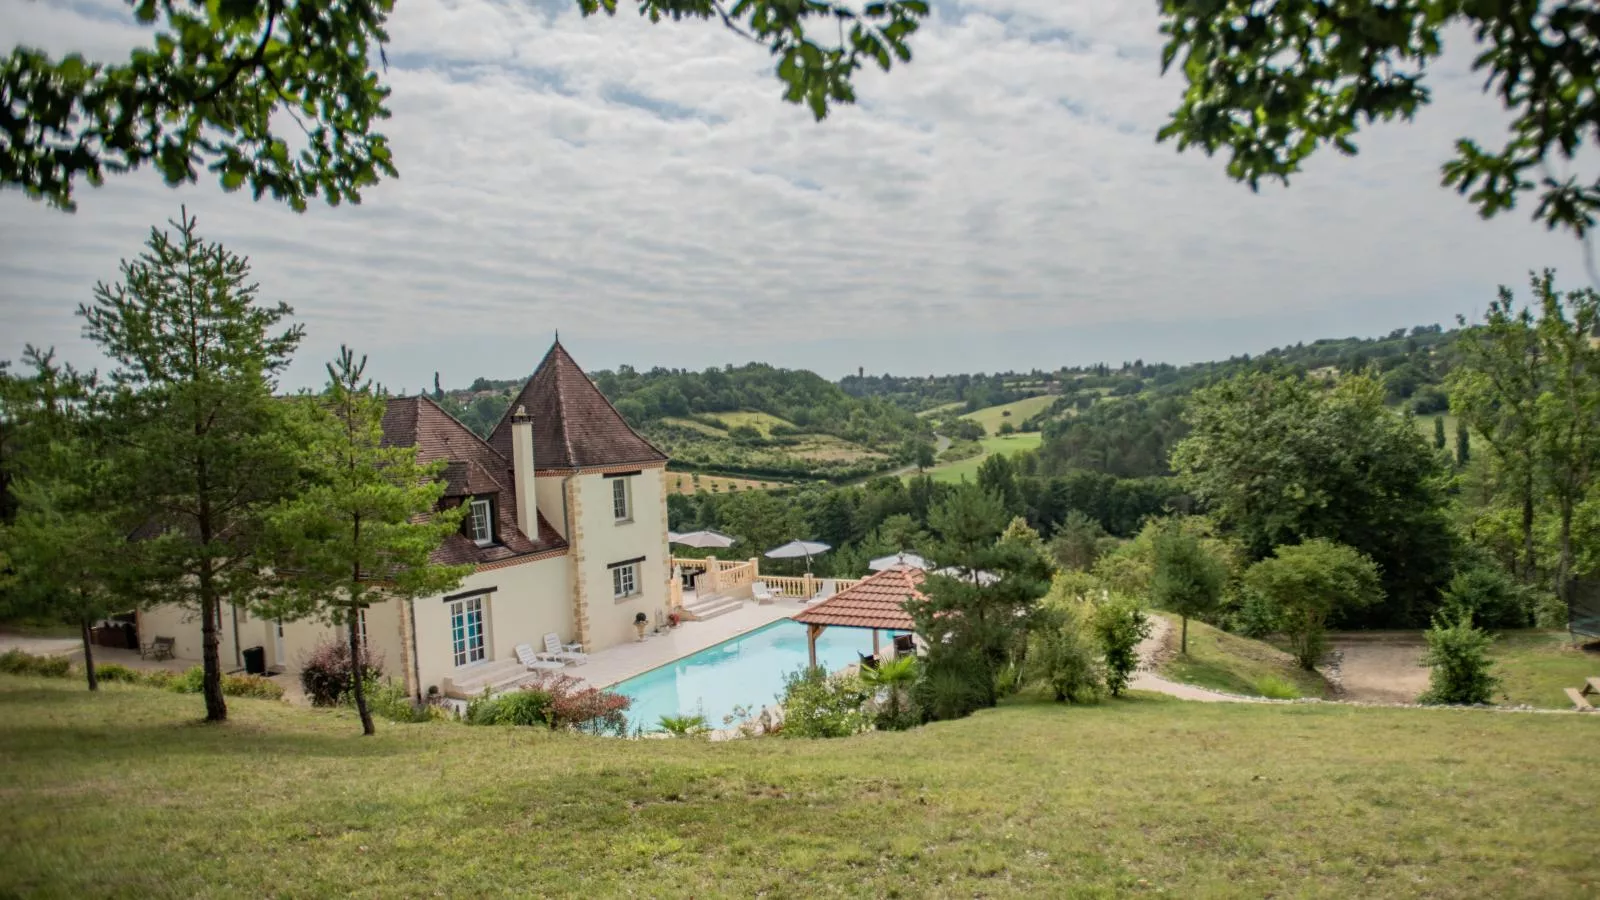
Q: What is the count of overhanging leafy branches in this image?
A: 3